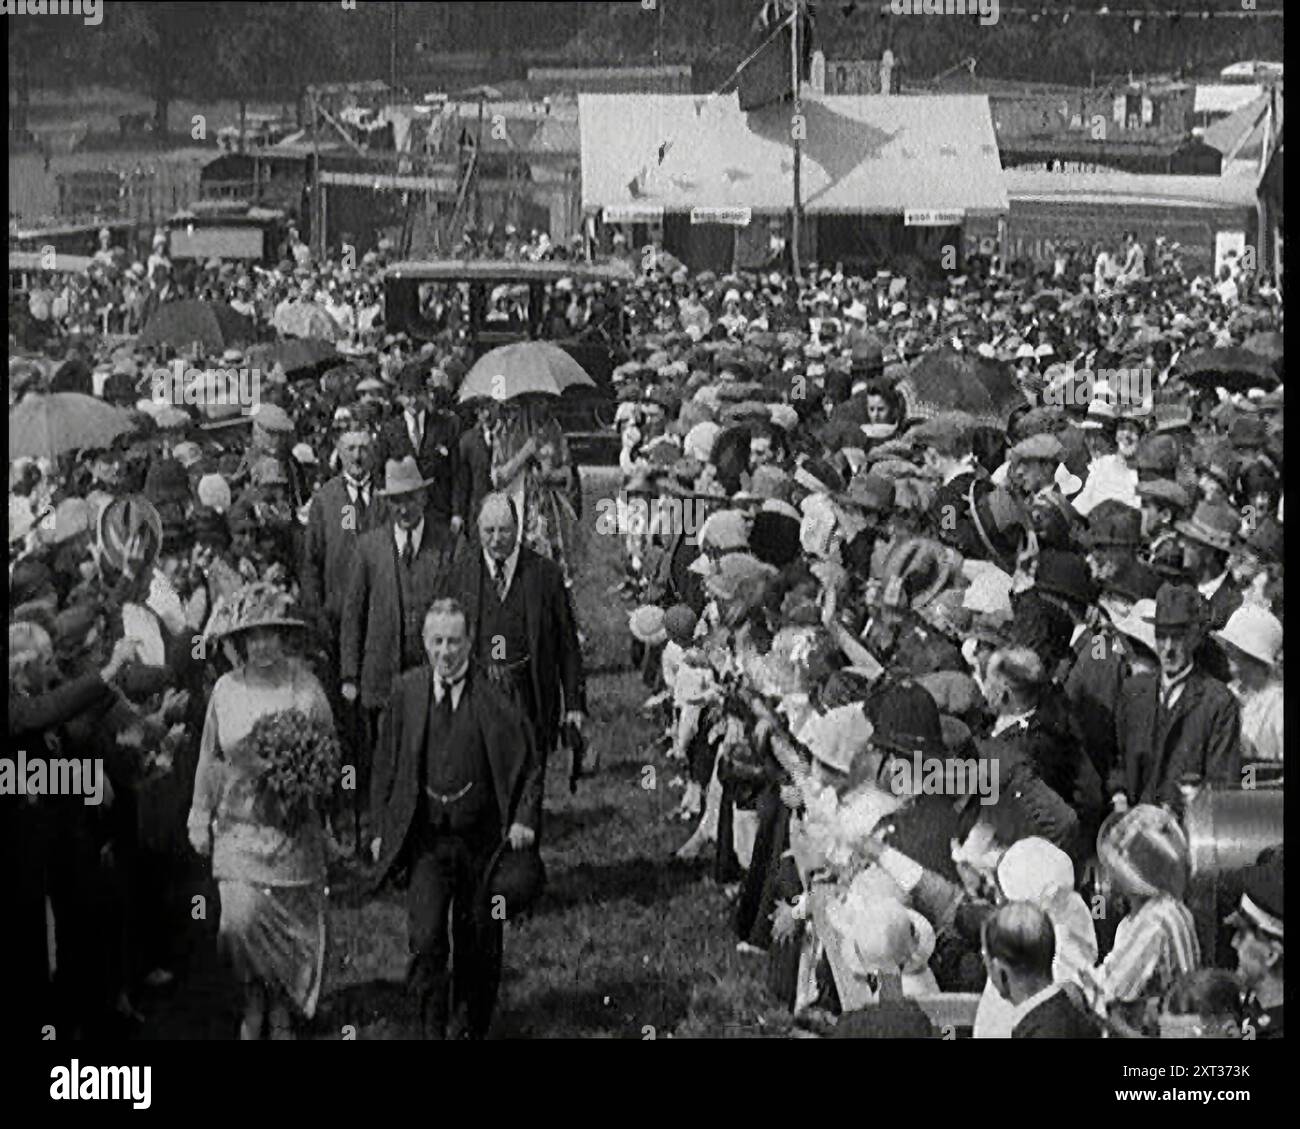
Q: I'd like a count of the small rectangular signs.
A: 3